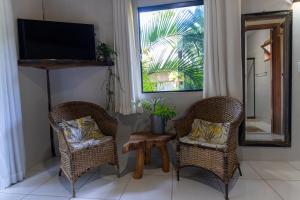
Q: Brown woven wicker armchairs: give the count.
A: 2